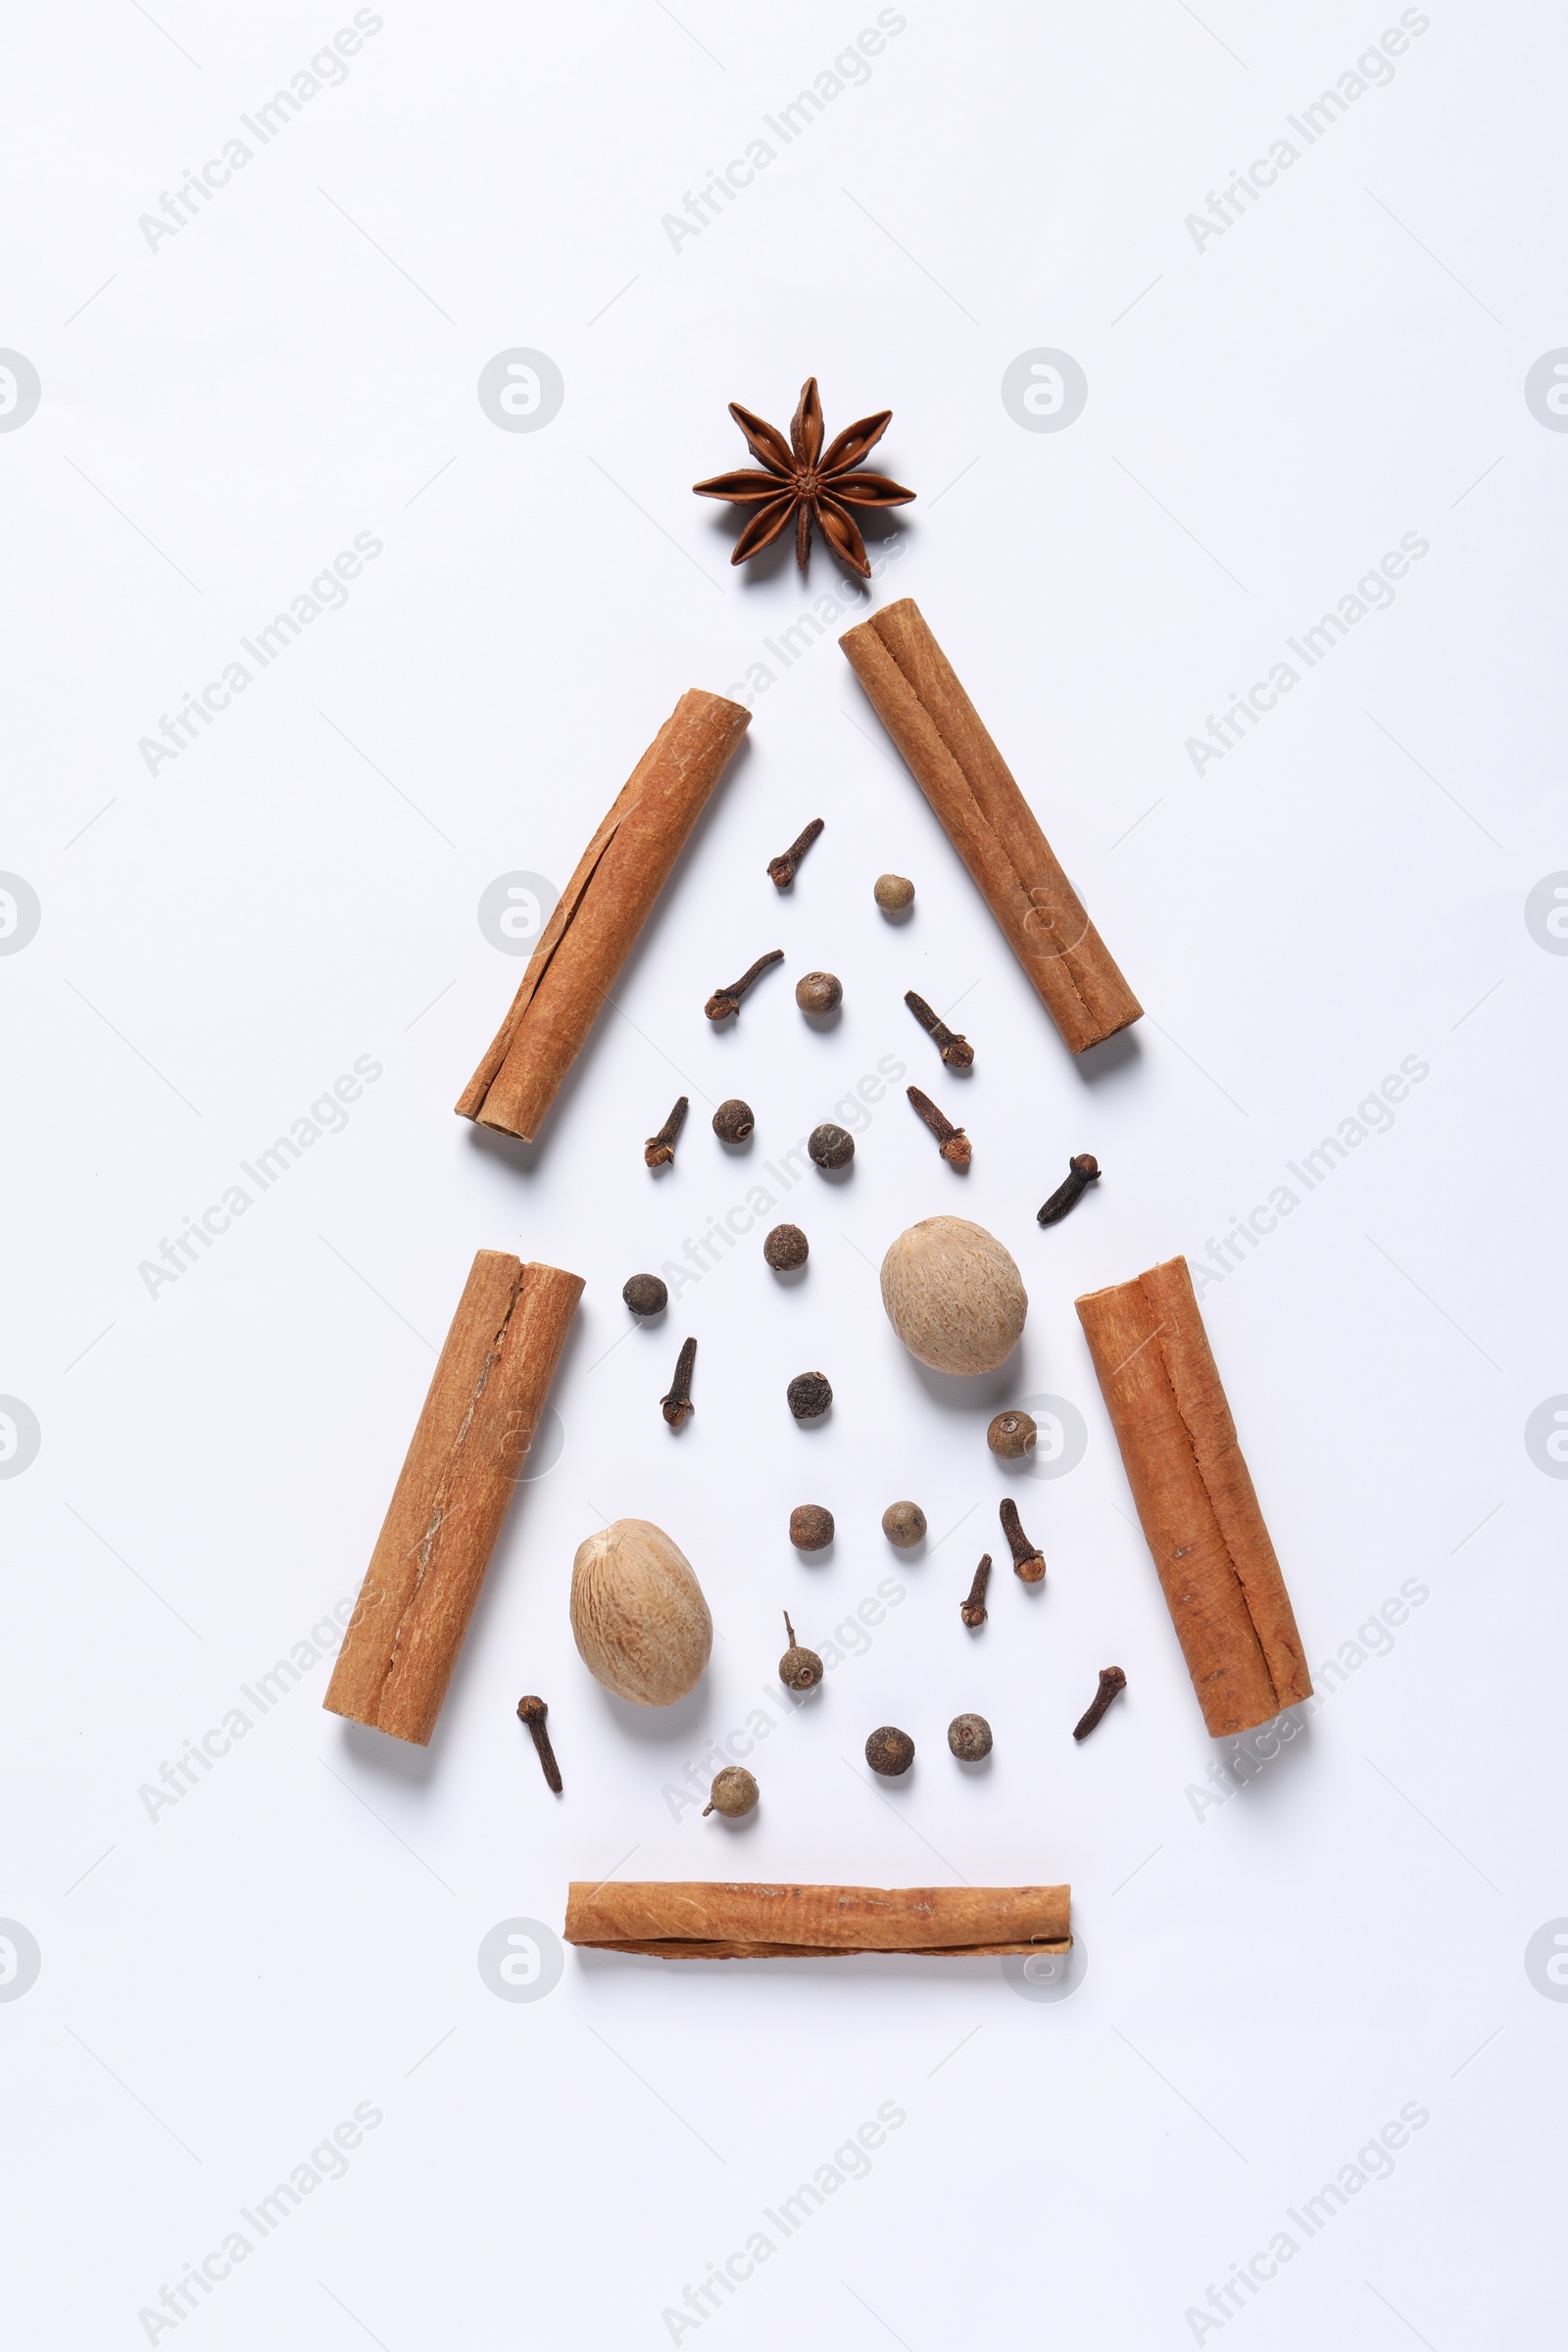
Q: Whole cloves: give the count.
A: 11